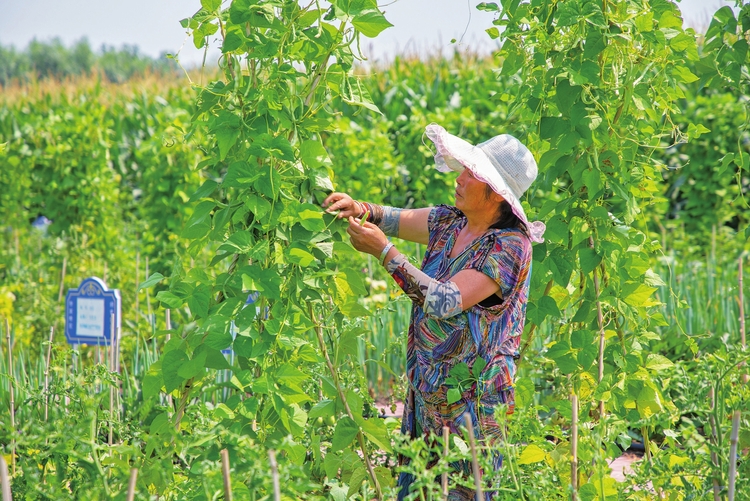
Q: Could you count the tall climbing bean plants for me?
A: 2